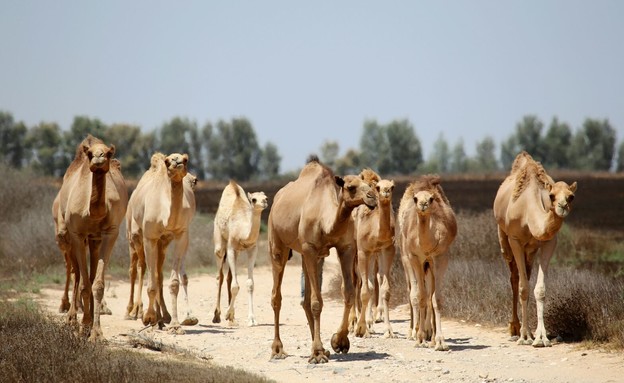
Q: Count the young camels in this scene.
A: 3